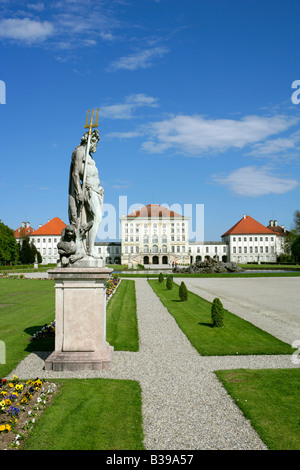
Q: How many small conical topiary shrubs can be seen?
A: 4